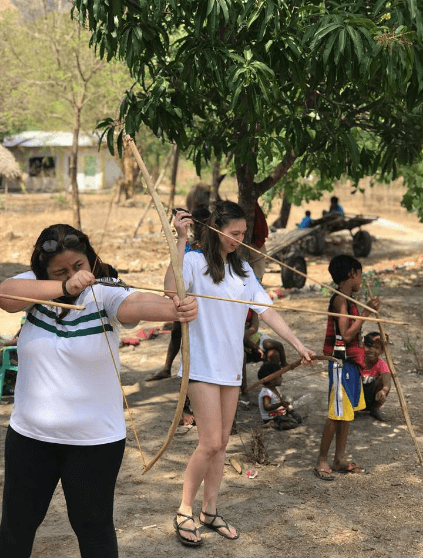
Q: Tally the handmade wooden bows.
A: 3